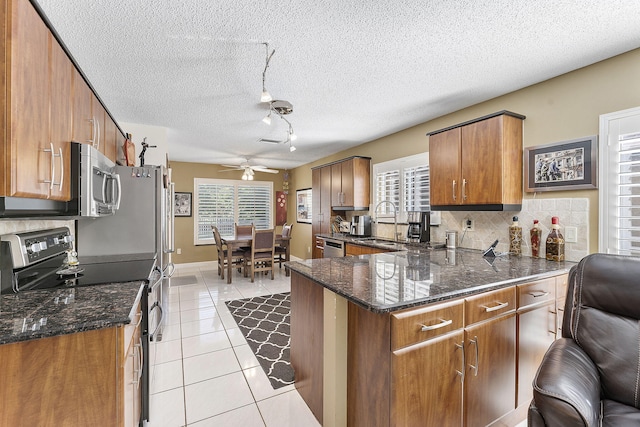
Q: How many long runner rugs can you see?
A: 1